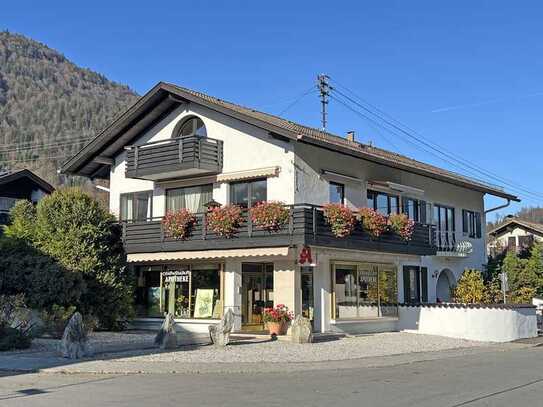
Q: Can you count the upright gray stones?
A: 4